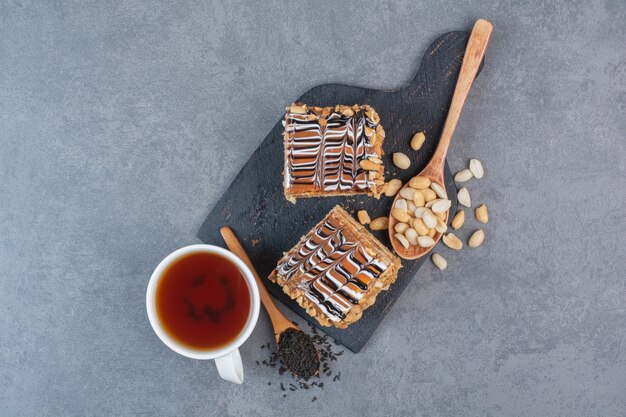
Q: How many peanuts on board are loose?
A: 5